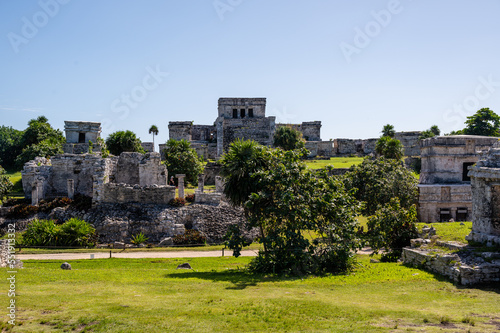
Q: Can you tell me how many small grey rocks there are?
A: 2